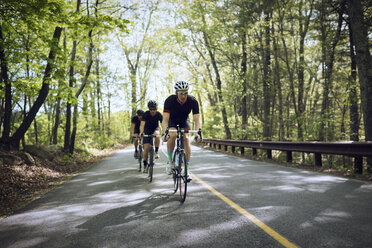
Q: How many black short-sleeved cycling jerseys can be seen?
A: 3